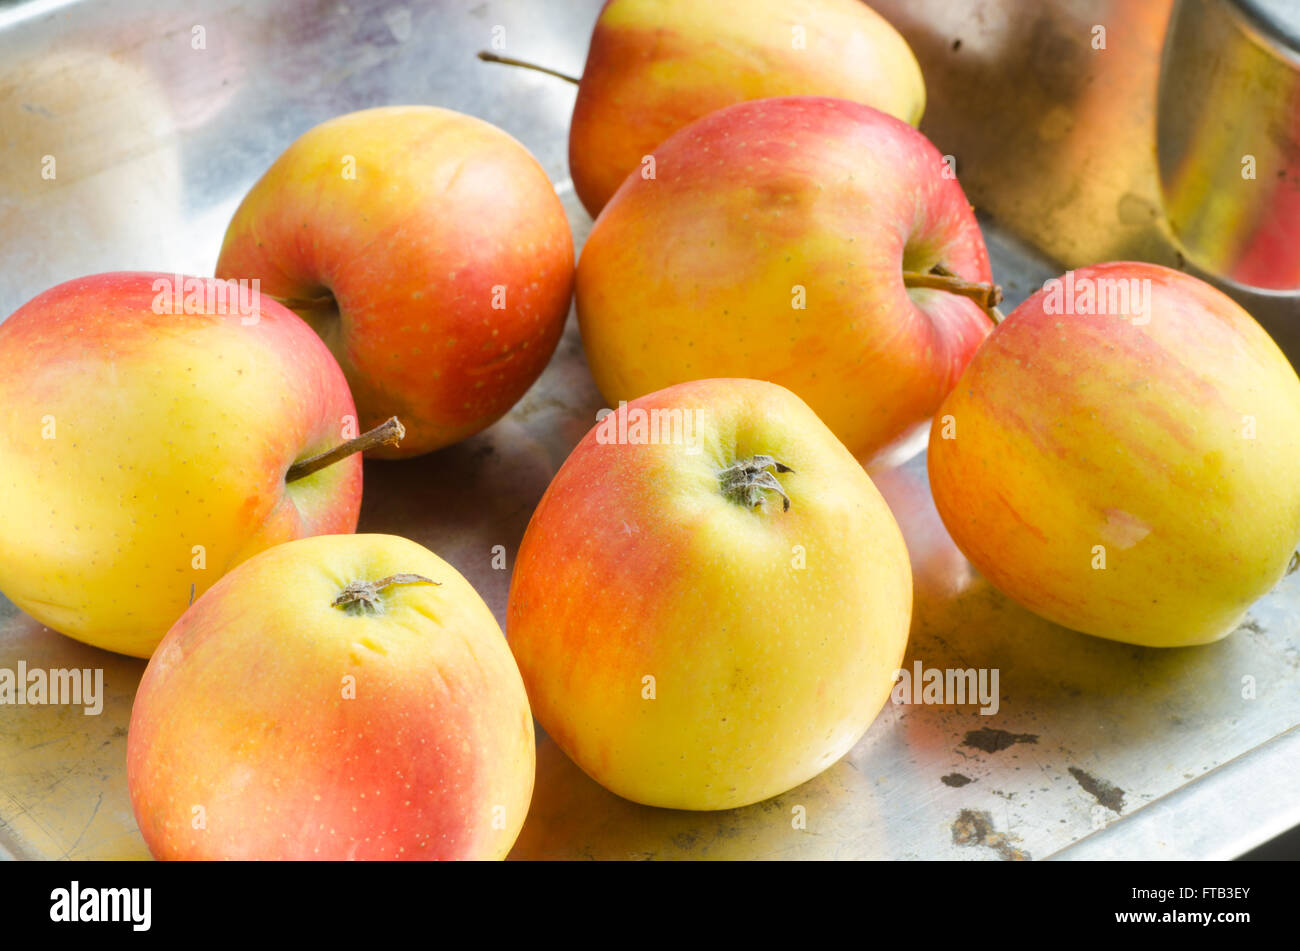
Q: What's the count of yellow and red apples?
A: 7